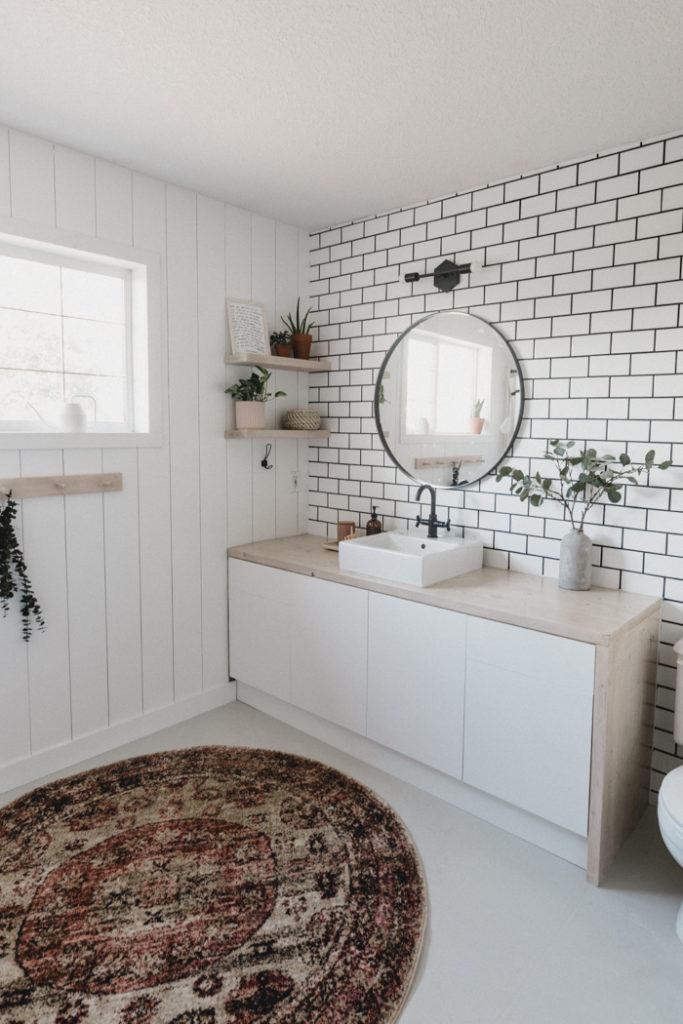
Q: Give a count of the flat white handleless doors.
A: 4